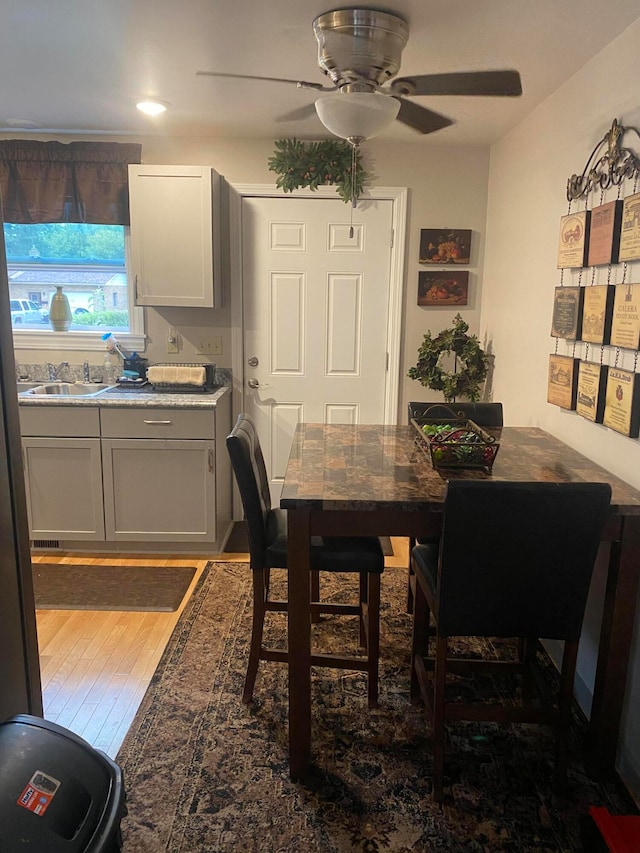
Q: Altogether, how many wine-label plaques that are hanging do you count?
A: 9